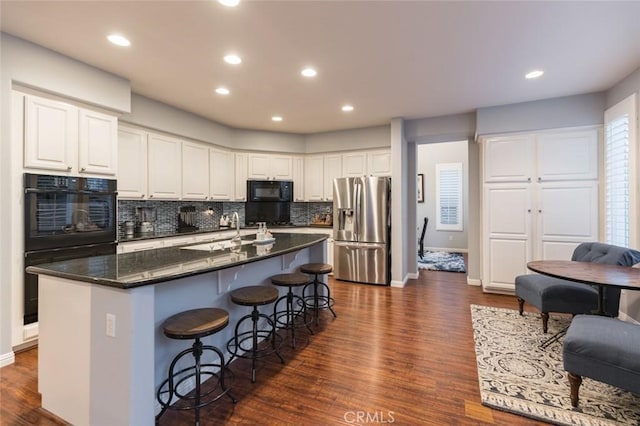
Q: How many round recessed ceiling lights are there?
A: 8